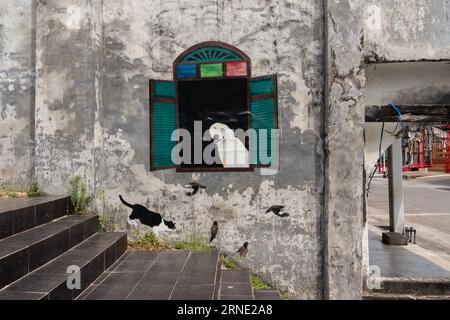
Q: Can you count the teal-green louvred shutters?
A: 2